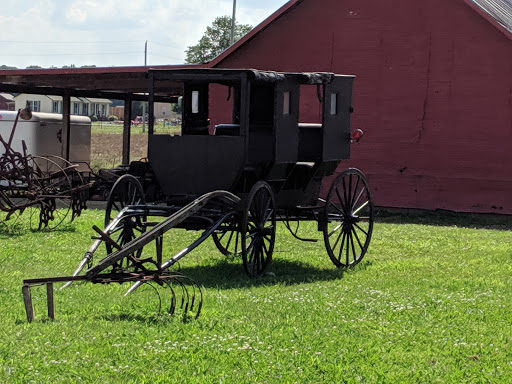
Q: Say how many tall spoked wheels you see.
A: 4